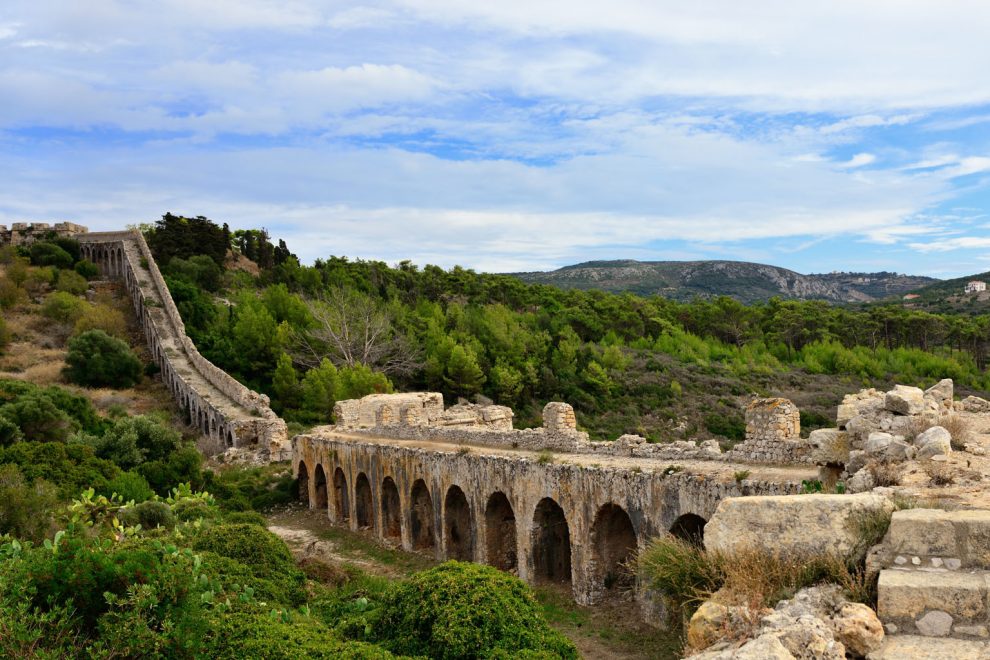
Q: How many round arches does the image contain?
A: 11